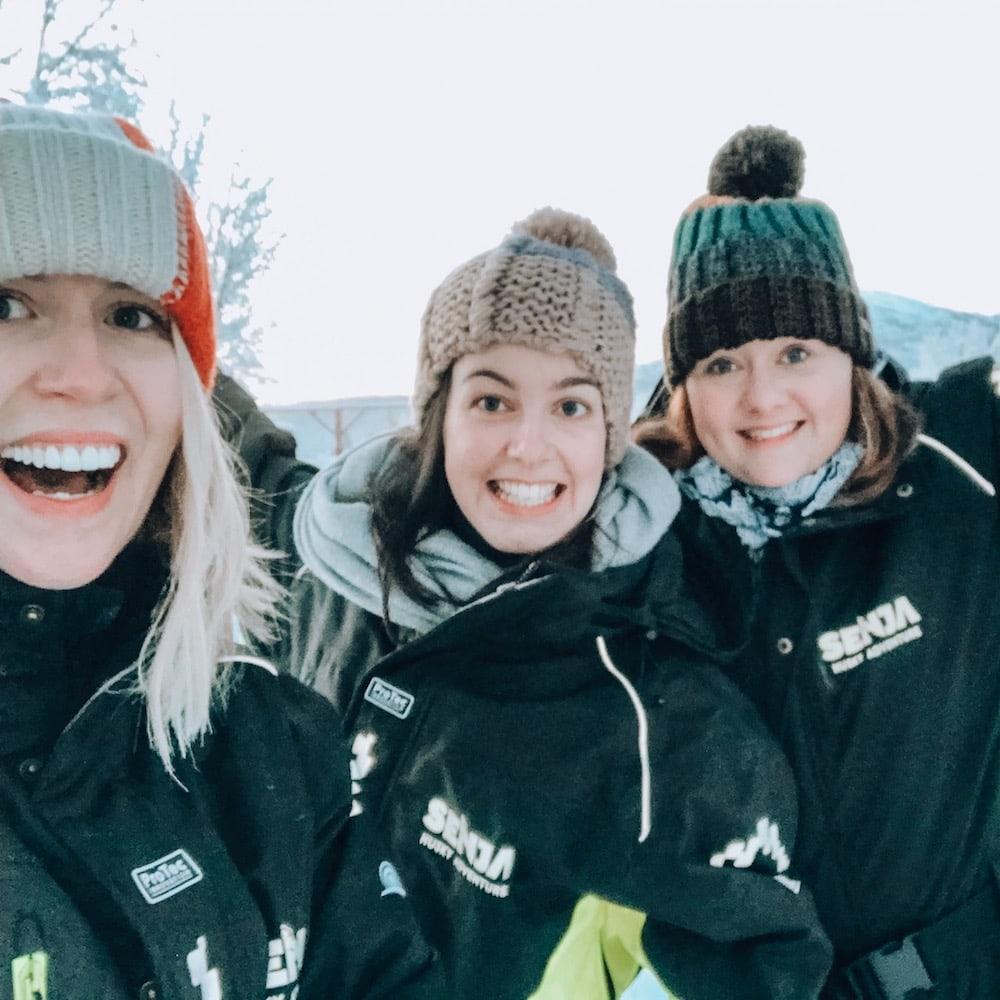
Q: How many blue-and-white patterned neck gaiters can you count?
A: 1